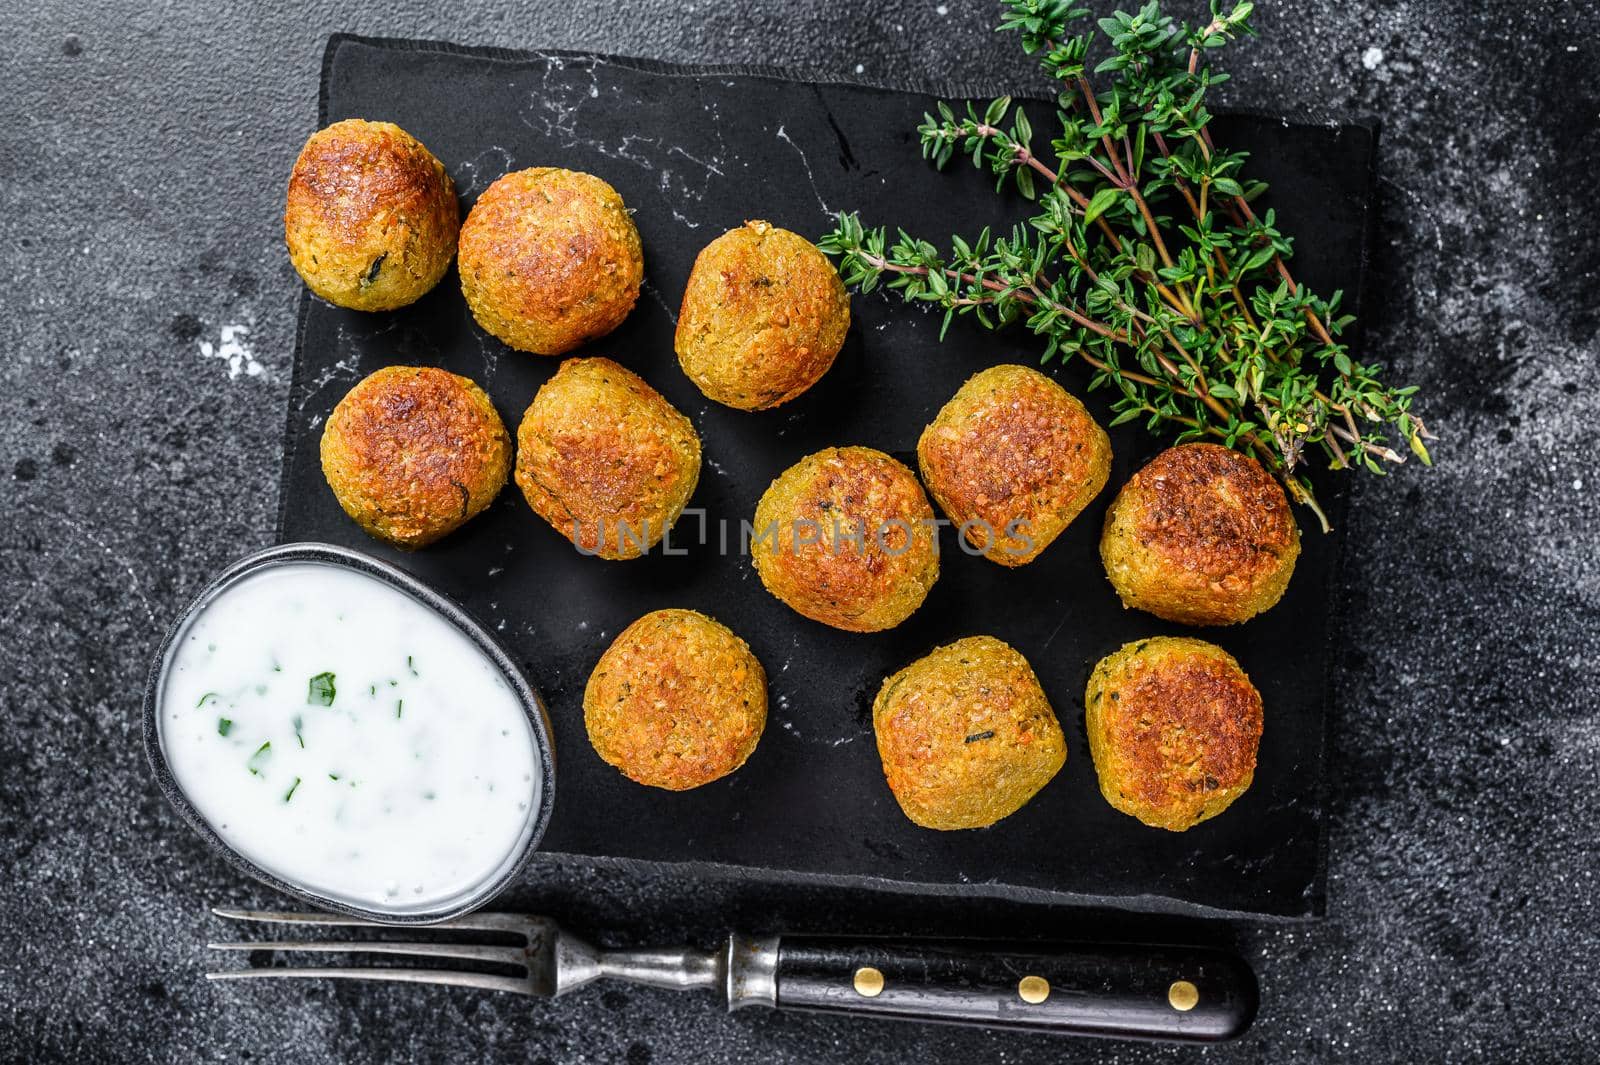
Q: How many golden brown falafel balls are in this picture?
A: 11